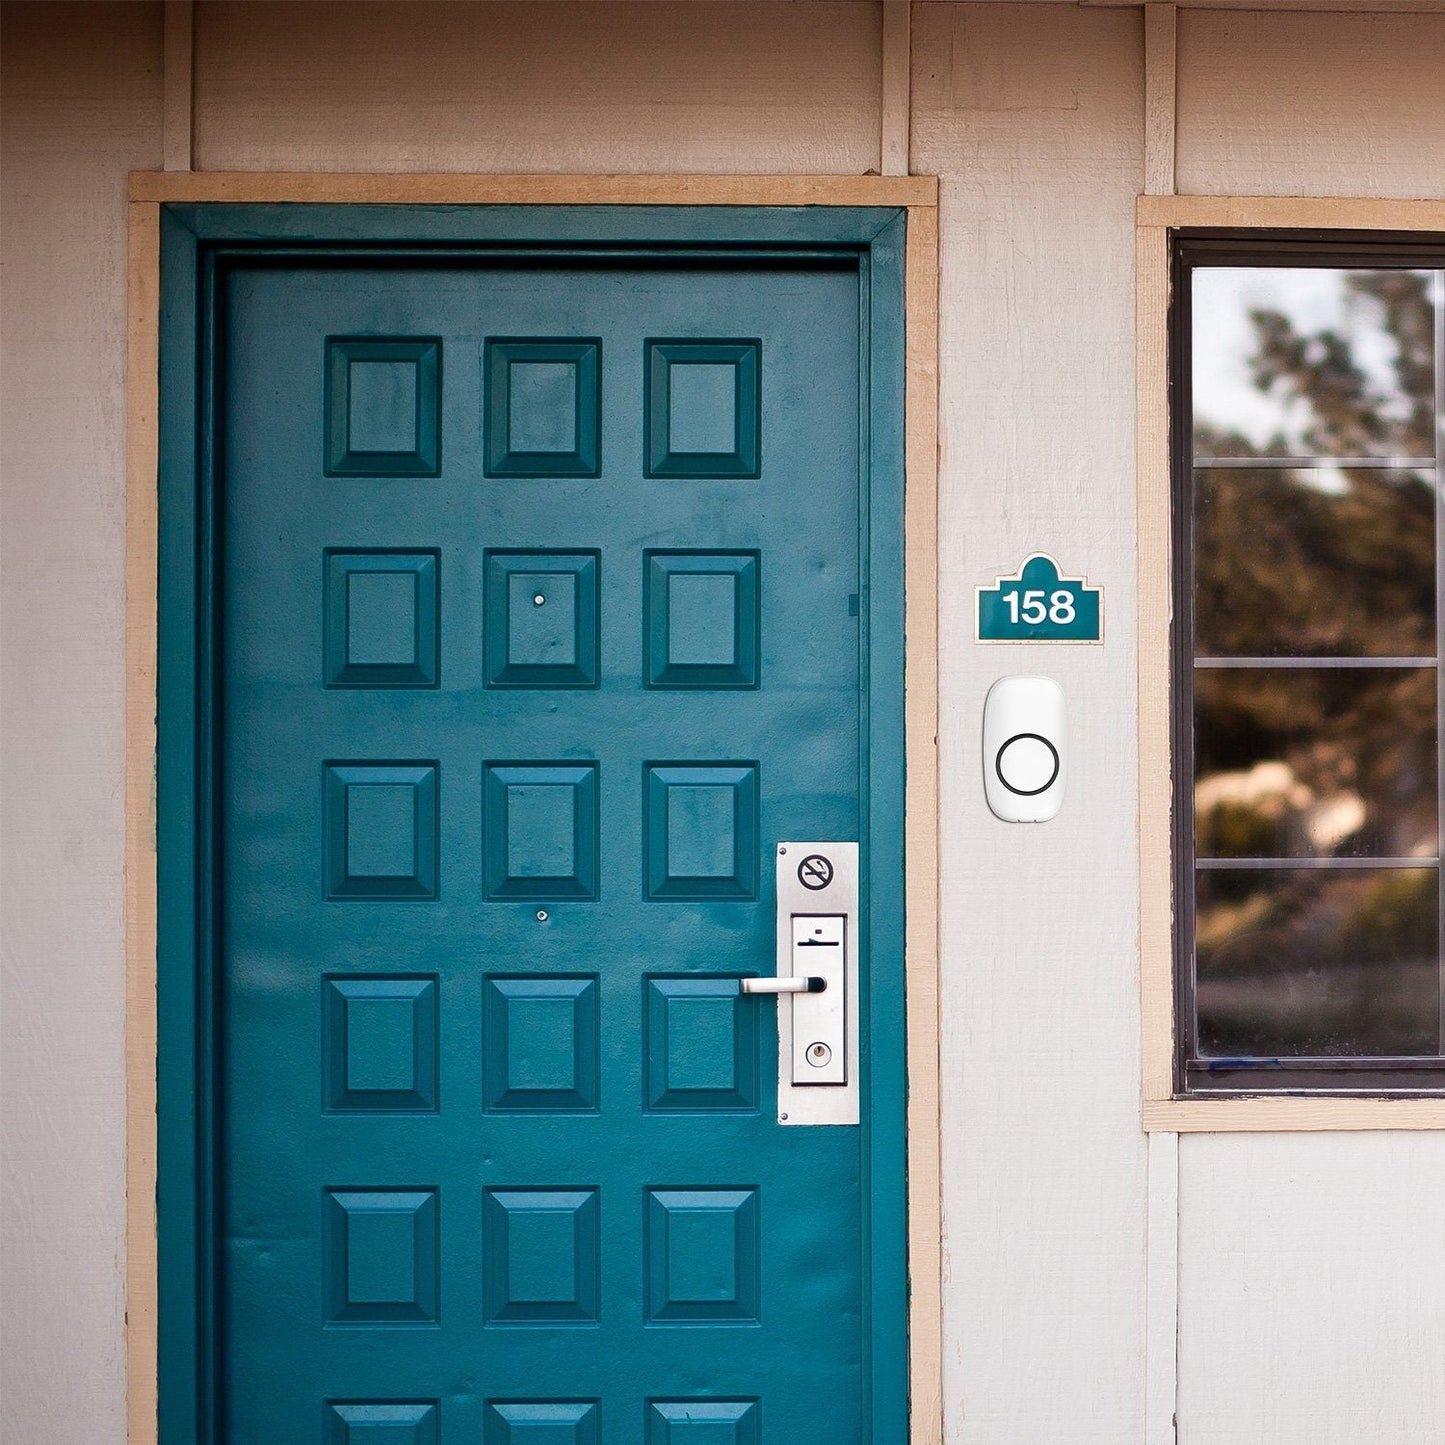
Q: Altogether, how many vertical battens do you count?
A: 4